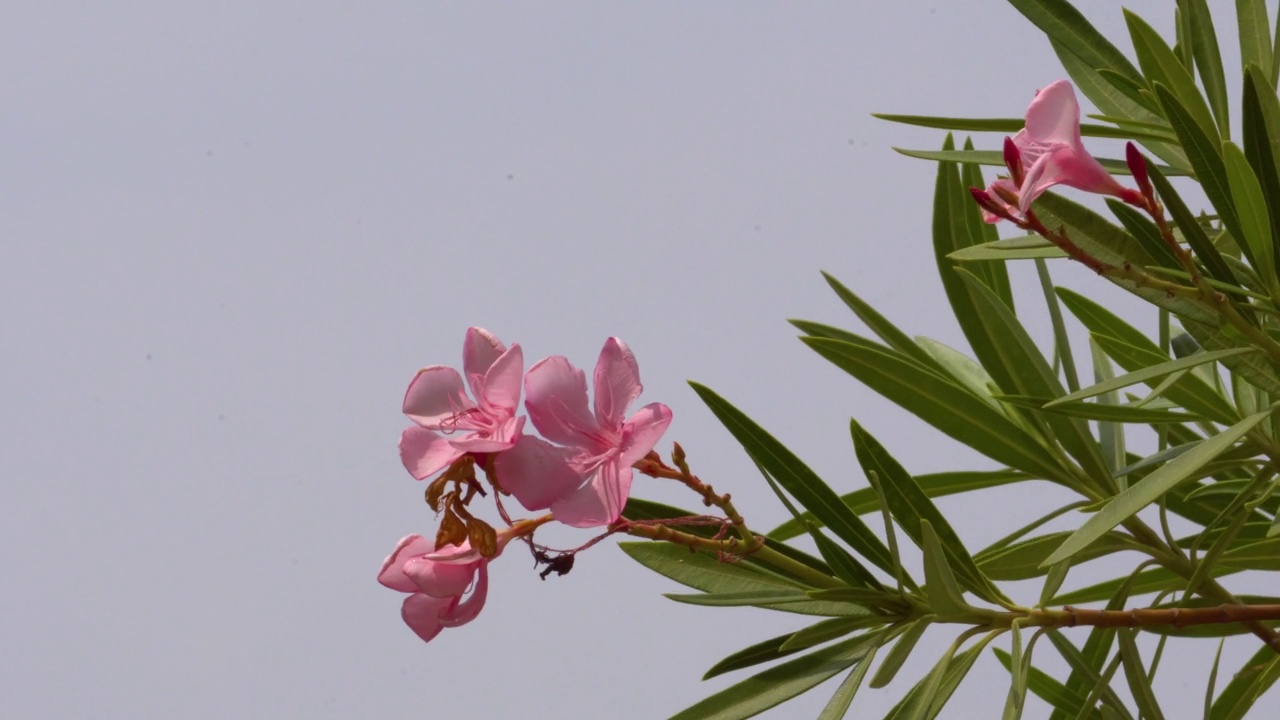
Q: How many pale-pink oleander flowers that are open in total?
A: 4